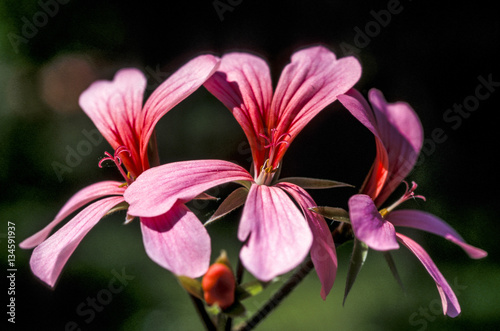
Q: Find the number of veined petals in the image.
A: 15